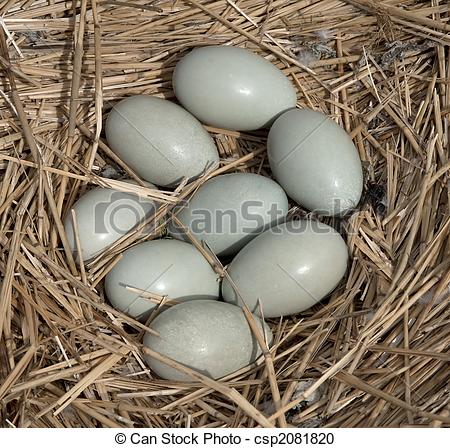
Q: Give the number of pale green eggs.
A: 8